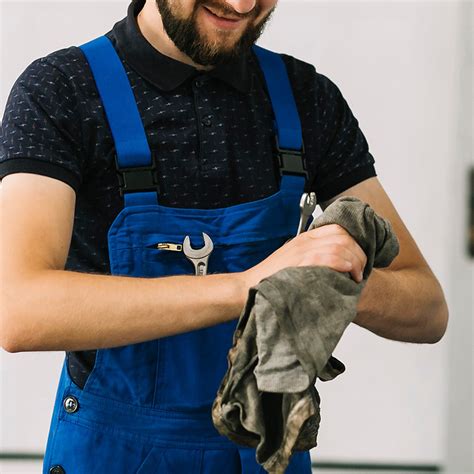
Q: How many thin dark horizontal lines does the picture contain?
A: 2